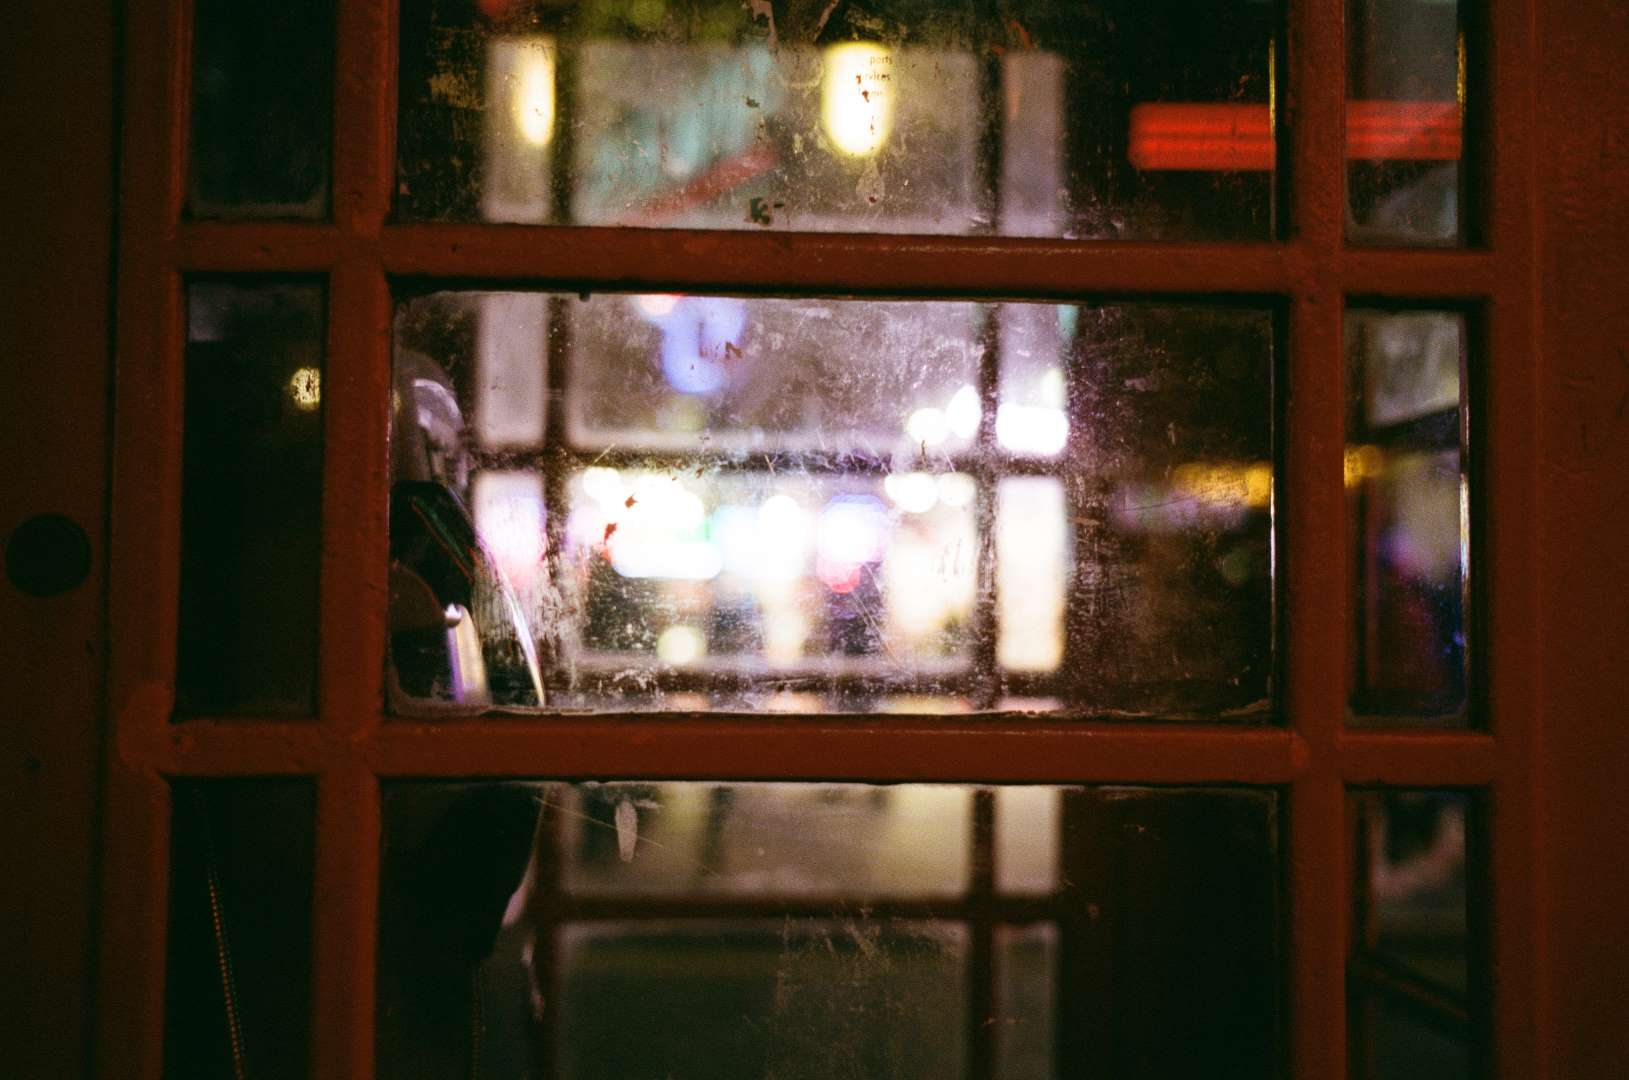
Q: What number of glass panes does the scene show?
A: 9